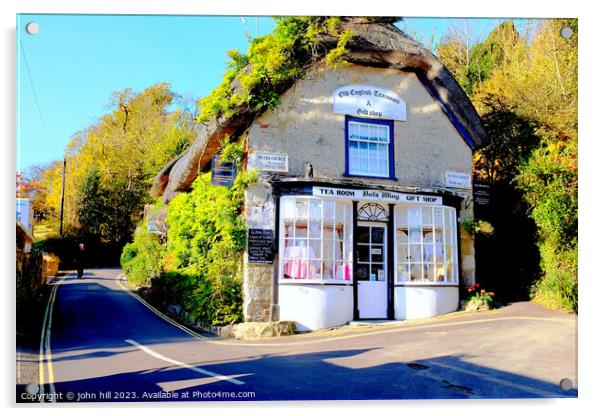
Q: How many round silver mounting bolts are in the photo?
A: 4